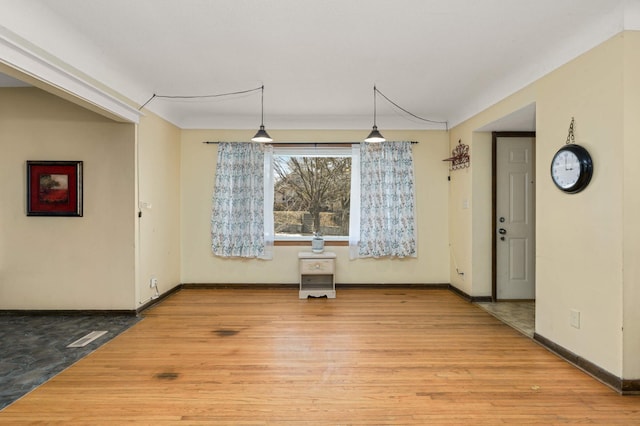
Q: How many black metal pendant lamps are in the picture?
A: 2